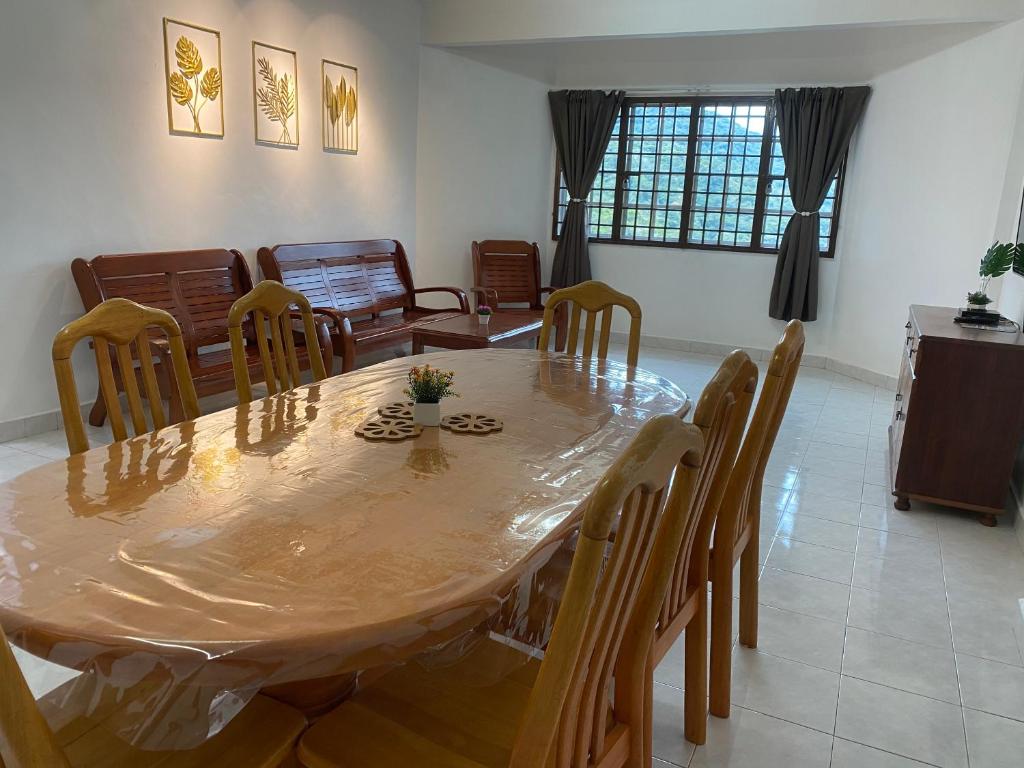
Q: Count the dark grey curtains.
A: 2